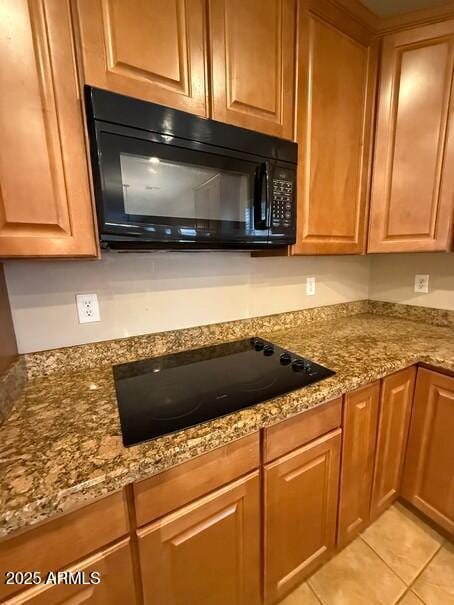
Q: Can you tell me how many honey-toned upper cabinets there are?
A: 5